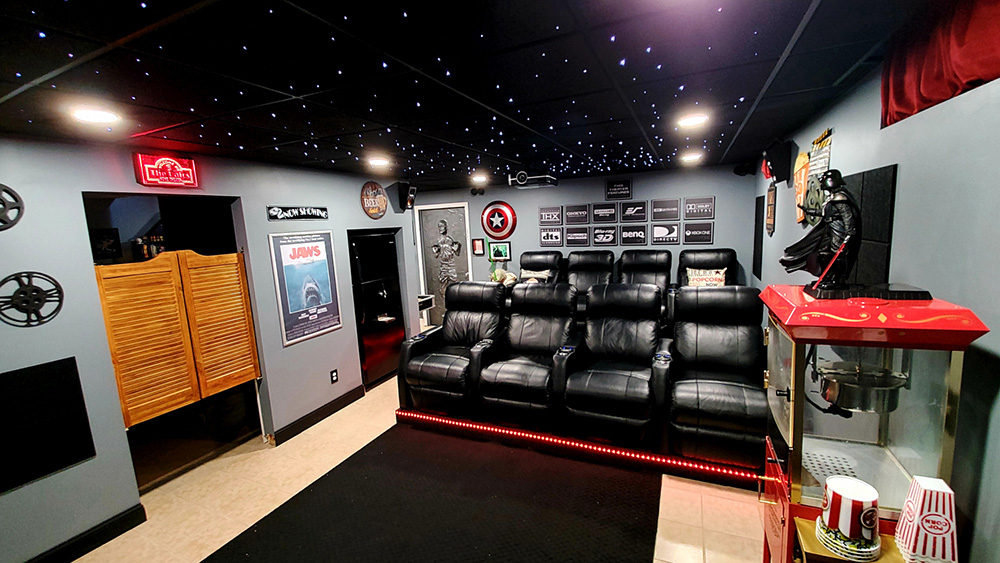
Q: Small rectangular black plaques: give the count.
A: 13